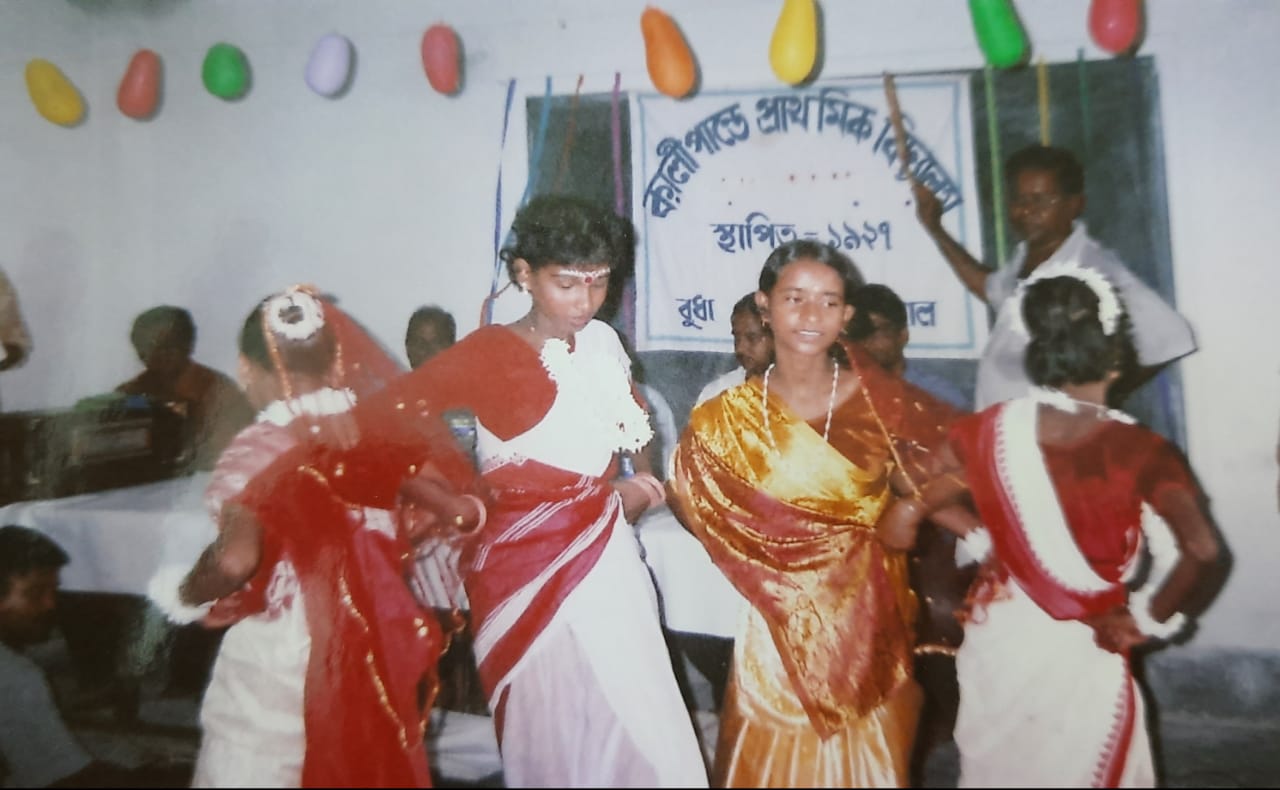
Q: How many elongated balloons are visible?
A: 9